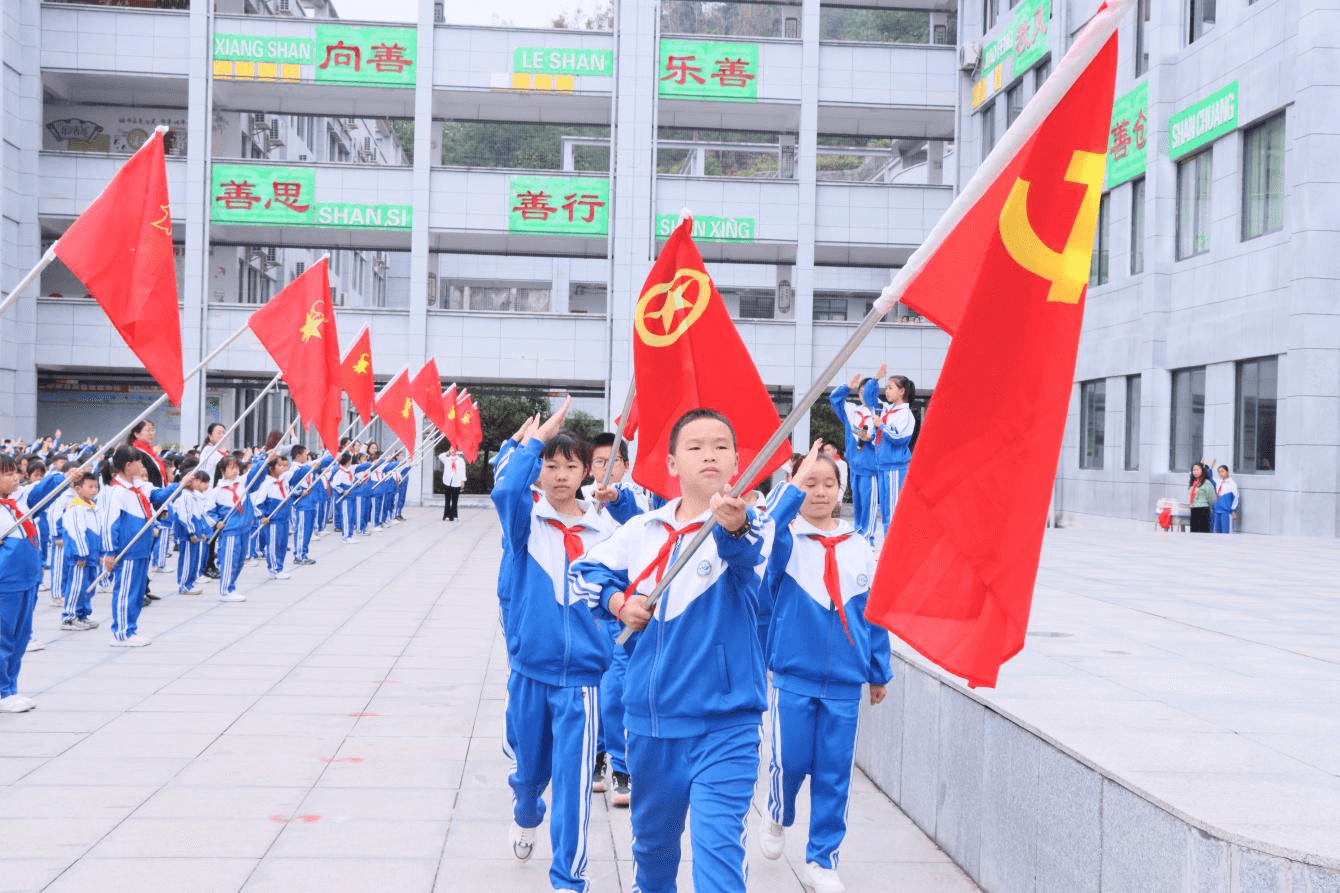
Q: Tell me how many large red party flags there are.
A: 1